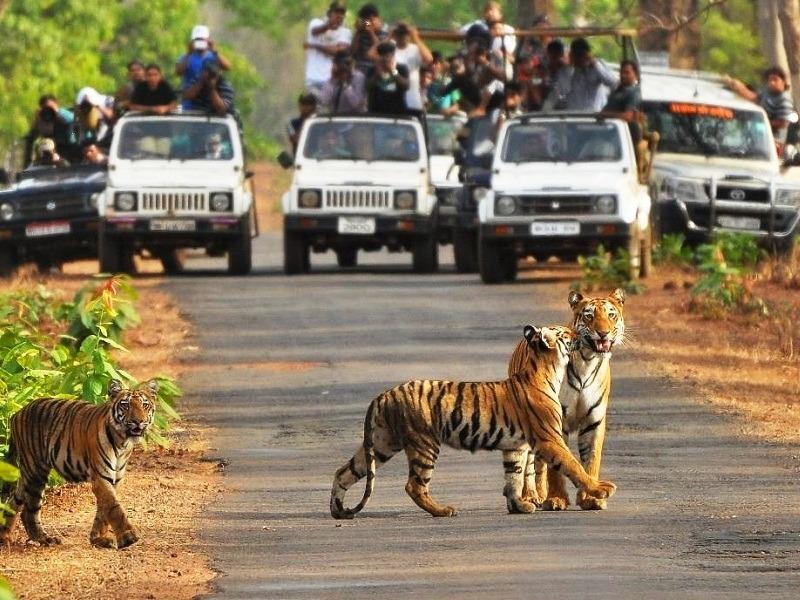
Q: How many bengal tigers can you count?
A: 3